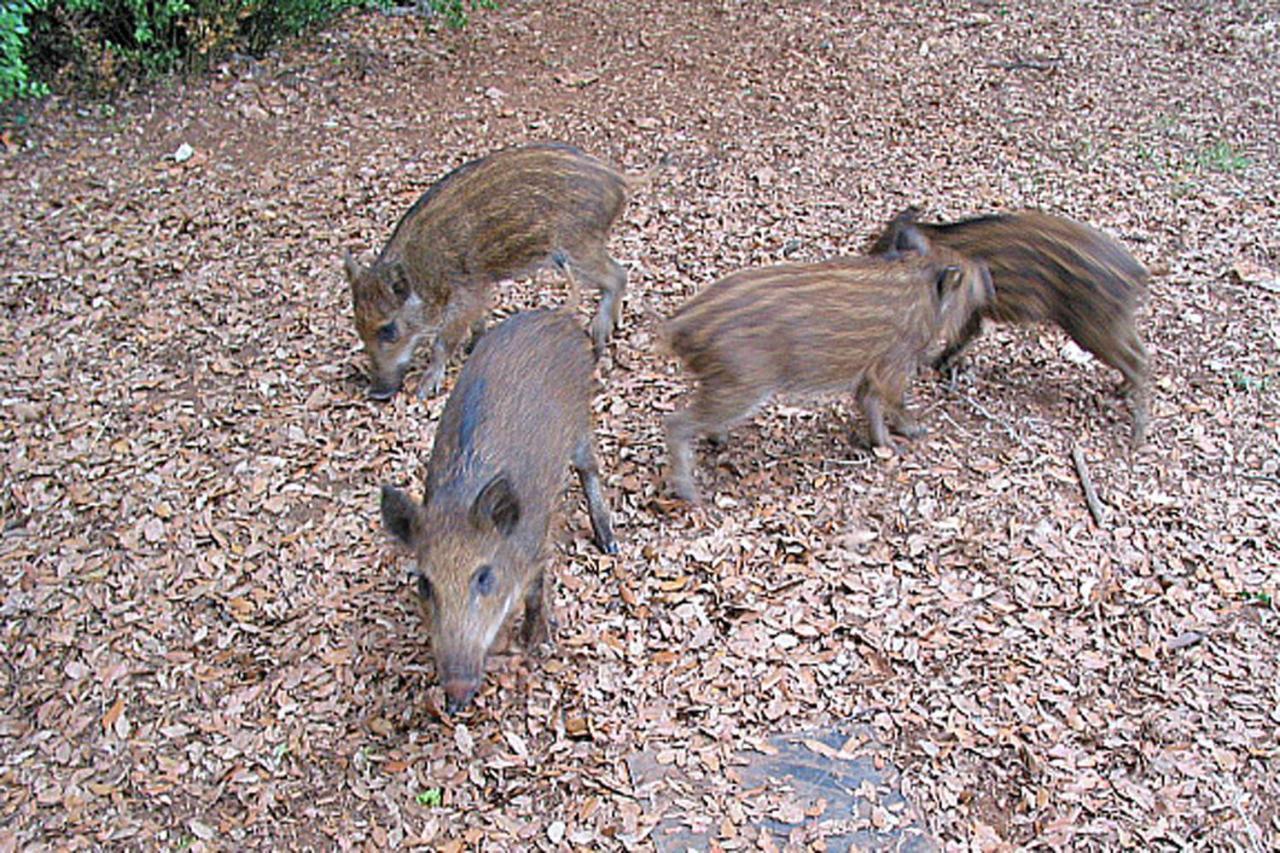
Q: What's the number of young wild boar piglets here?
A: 4